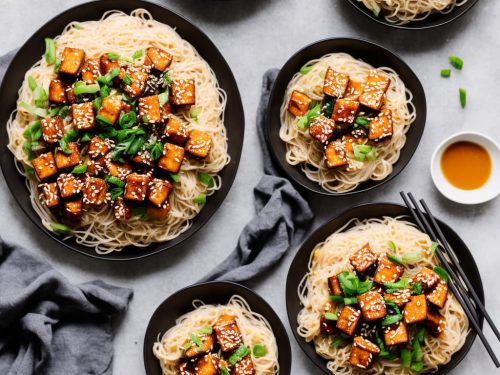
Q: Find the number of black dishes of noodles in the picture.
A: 5